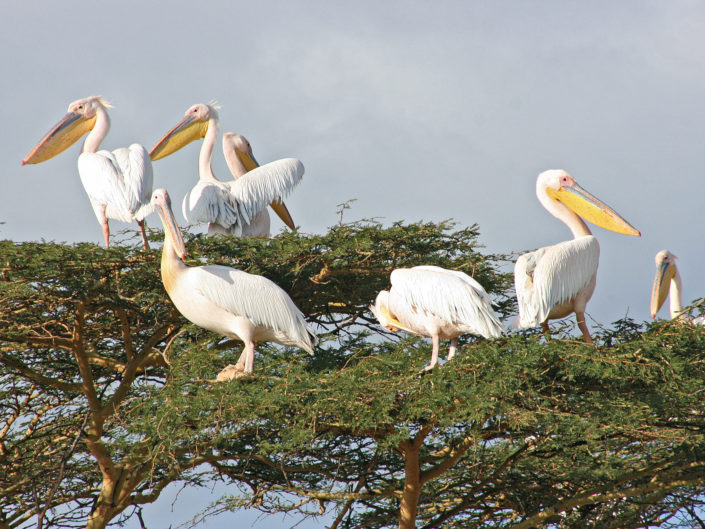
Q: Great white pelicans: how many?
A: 7